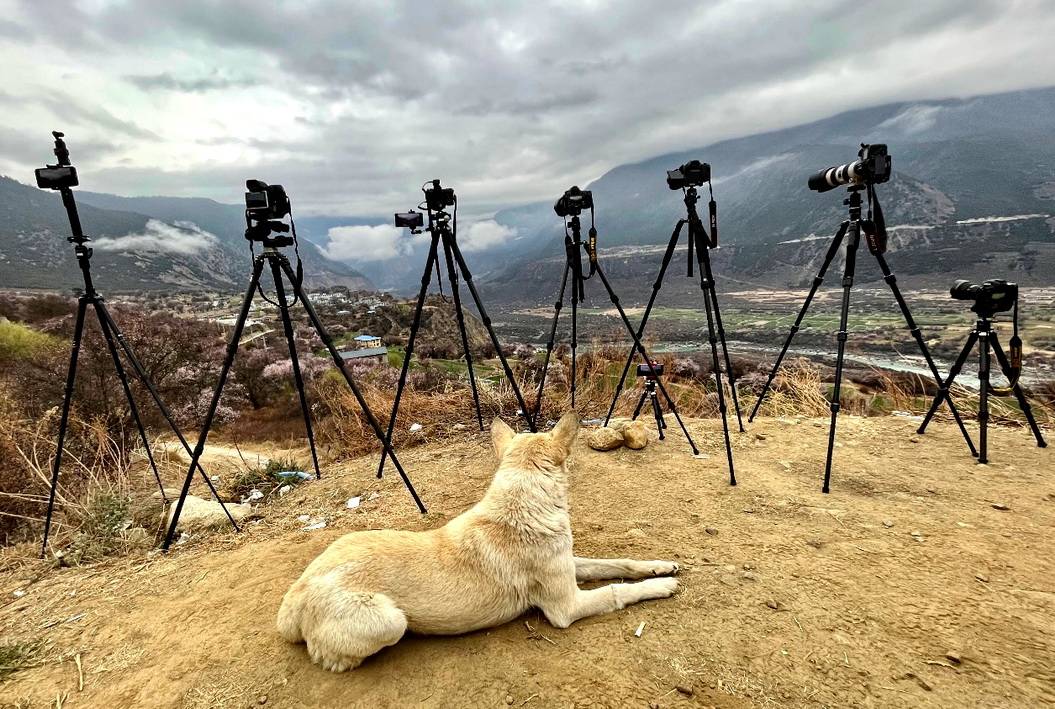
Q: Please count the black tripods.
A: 8